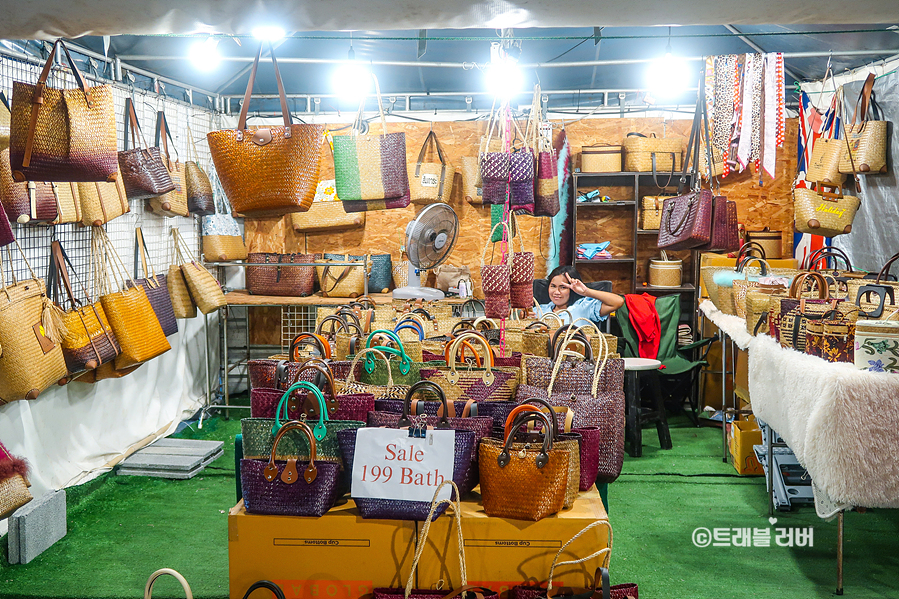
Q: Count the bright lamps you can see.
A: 5